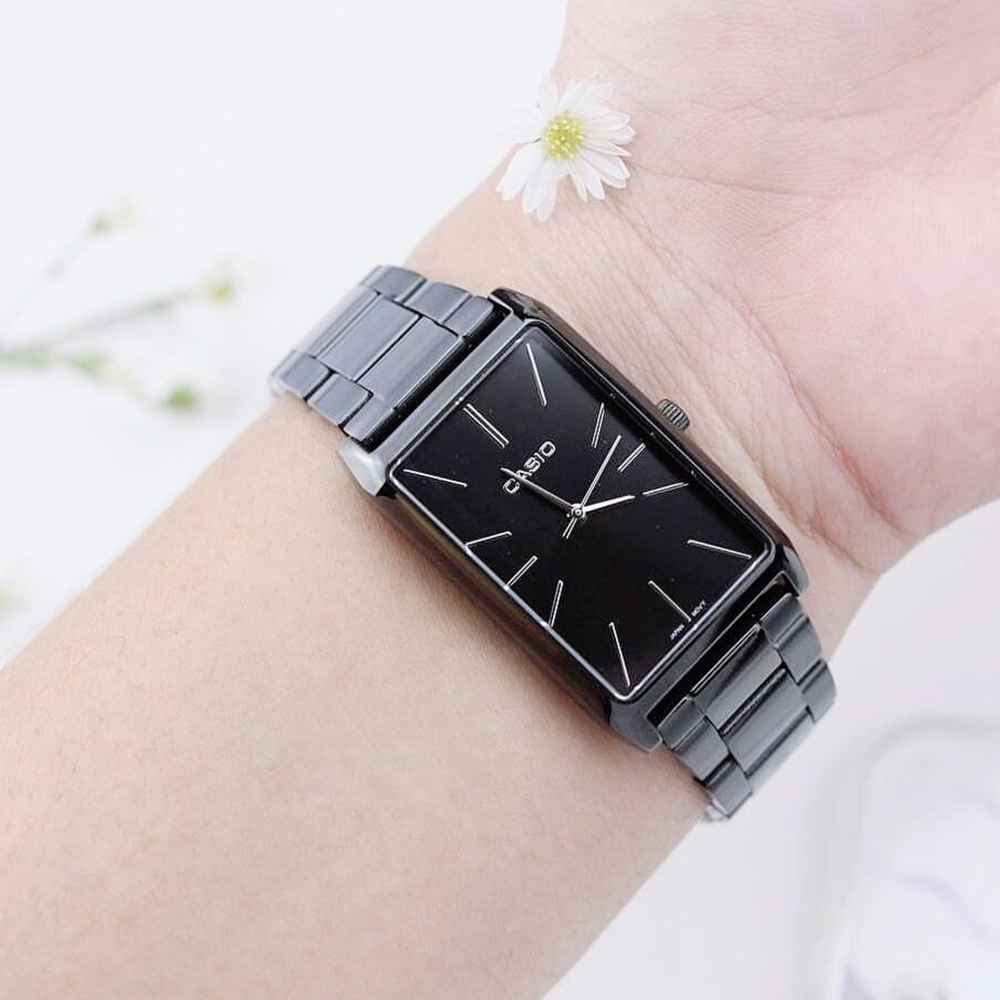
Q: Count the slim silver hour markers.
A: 12